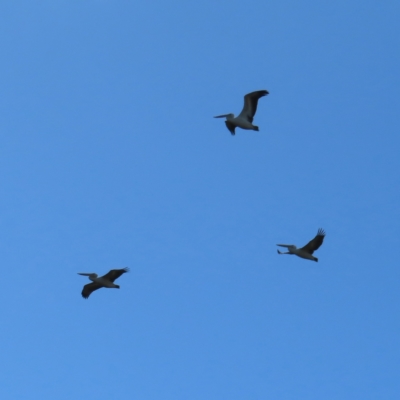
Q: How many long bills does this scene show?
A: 3